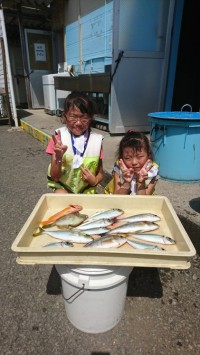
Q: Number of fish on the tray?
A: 12